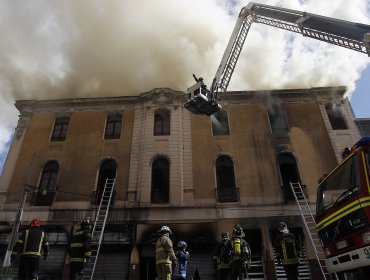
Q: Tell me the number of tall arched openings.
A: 5